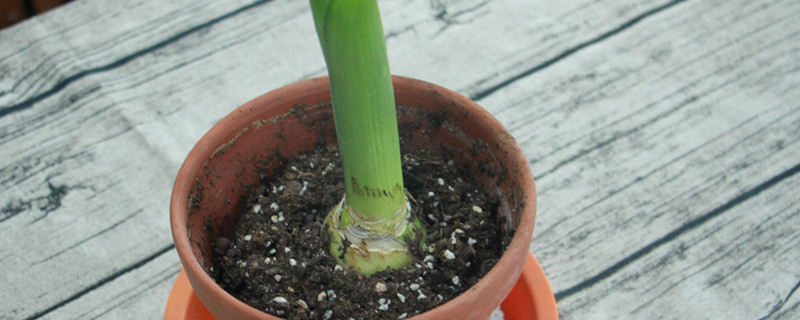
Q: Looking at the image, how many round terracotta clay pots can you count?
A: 1